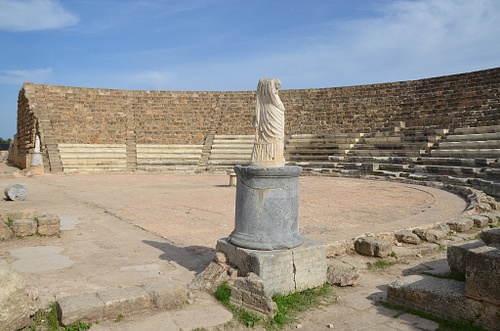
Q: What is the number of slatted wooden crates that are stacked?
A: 0